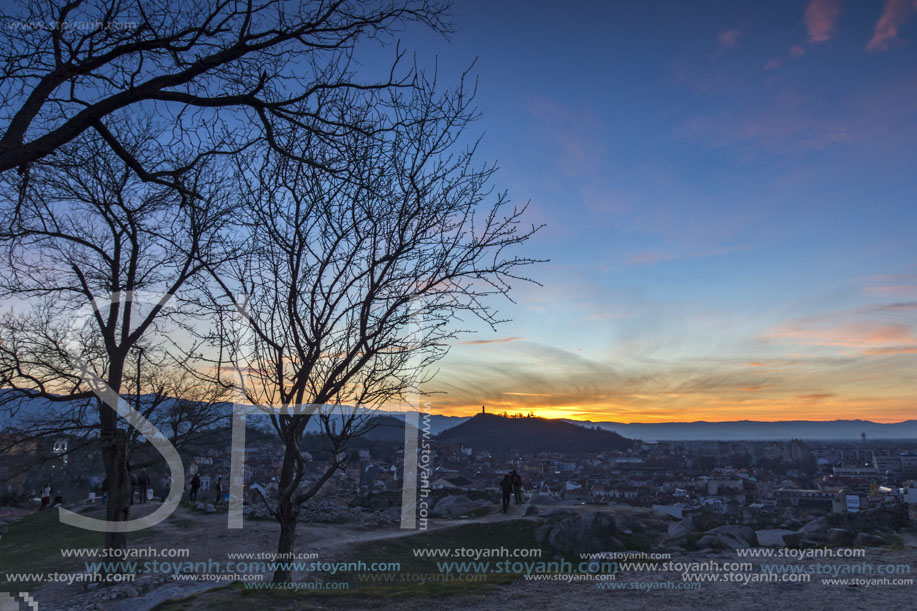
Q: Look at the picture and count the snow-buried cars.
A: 0